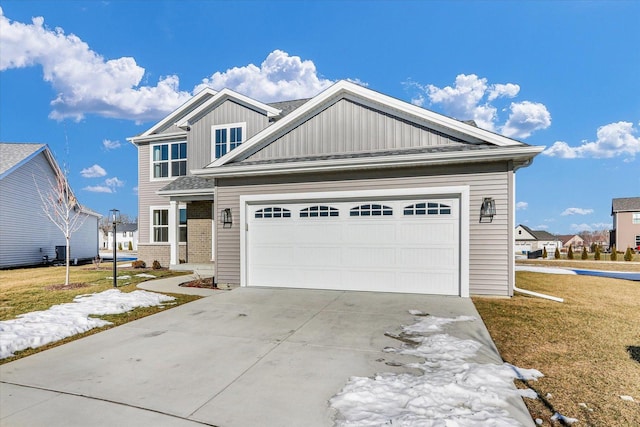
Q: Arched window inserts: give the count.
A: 4